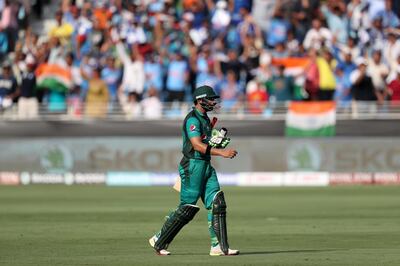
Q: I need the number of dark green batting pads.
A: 2